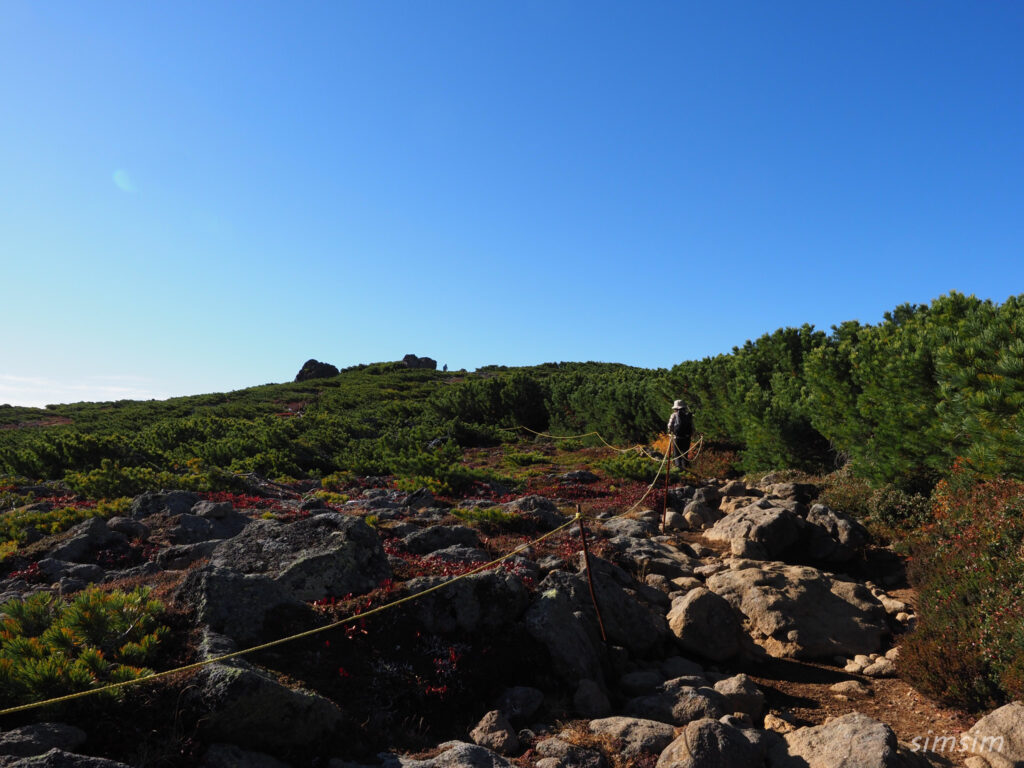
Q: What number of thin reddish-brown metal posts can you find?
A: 2